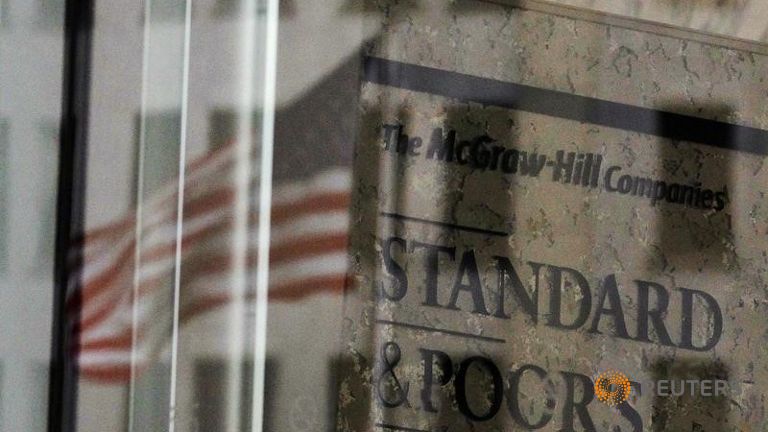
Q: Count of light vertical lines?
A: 4